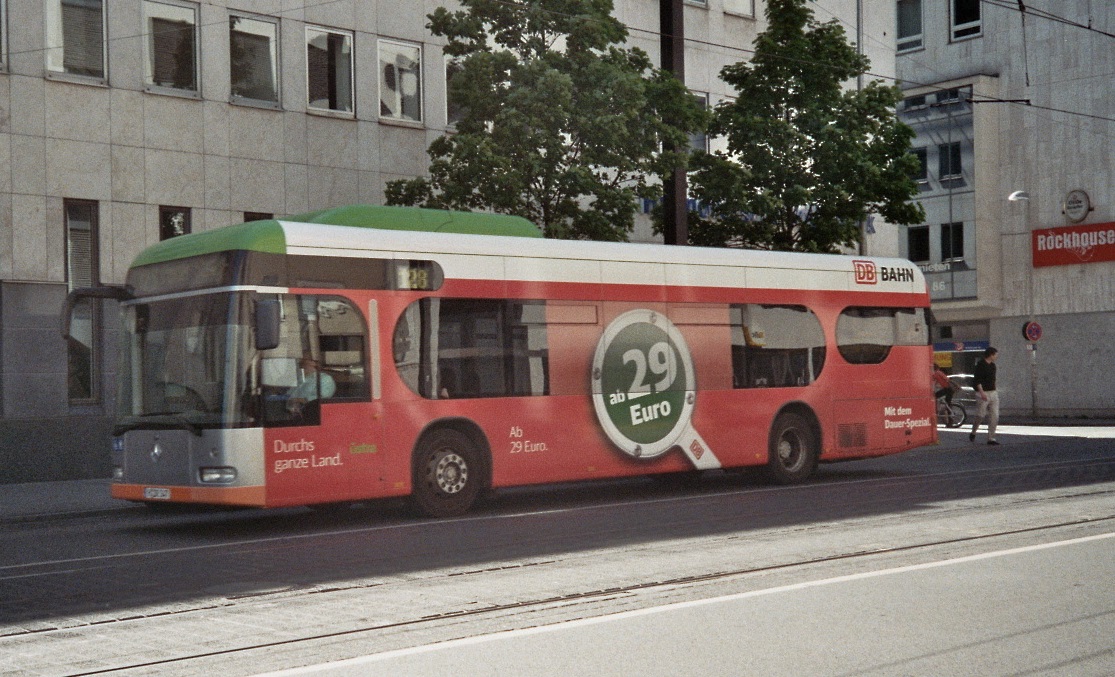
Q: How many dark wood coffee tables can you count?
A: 0